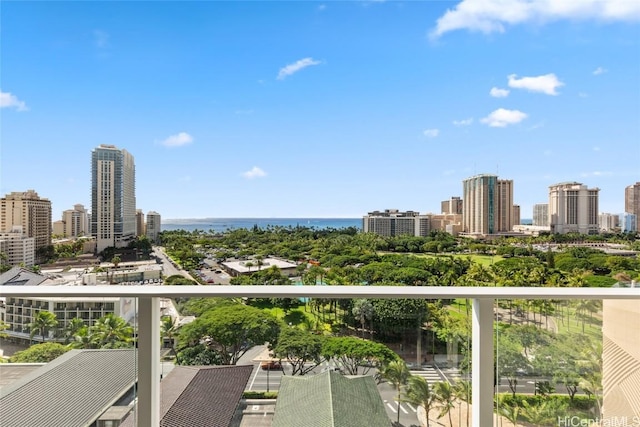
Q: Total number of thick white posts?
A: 2